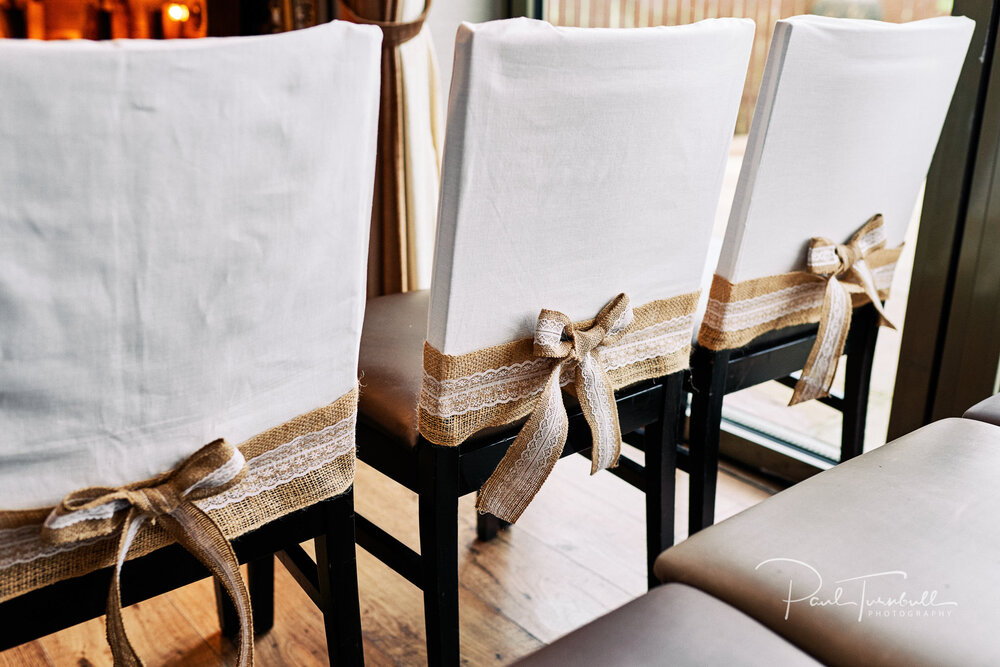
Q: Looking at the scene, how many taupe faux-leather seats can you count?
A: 4